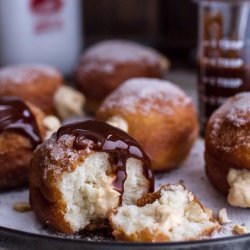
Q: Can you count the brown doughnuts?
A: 6